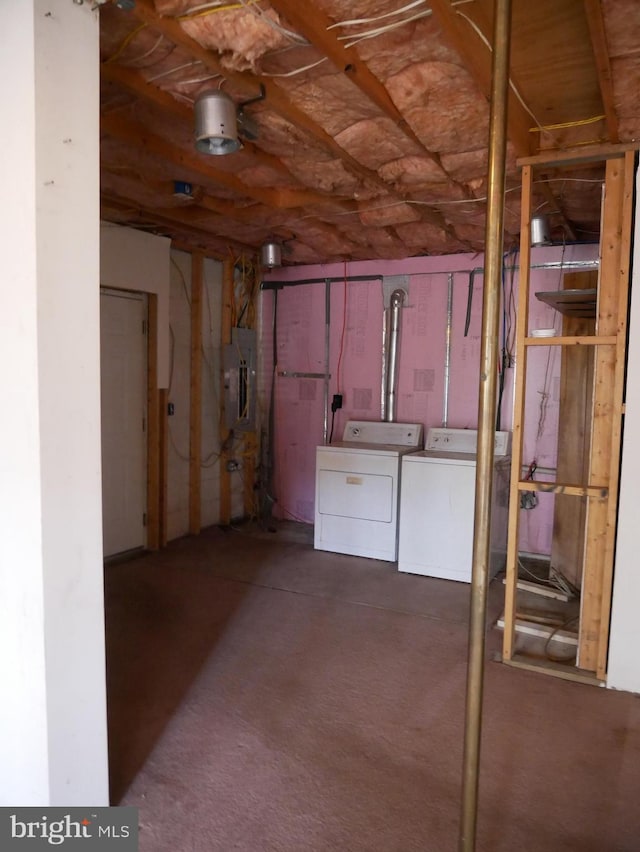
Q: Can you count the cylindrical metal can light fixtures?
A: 3